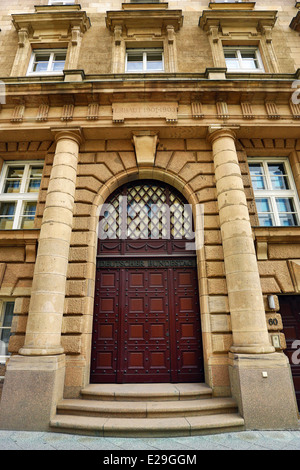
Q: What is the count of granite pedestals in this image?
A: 2